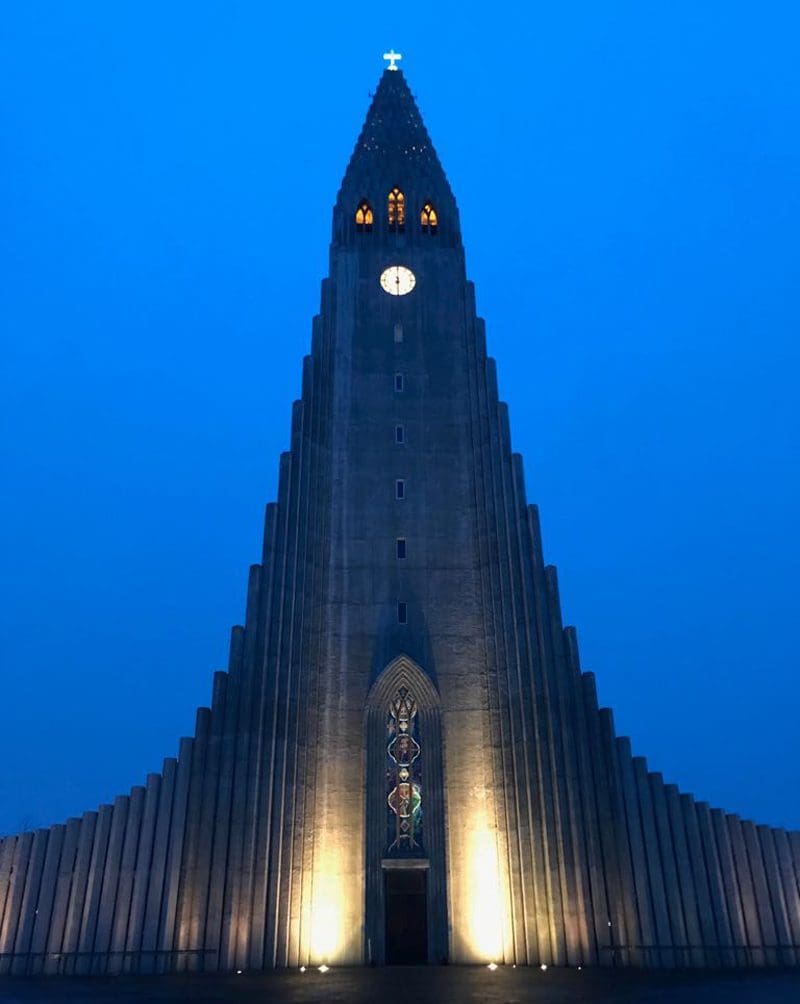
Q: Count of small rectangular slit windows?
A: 6